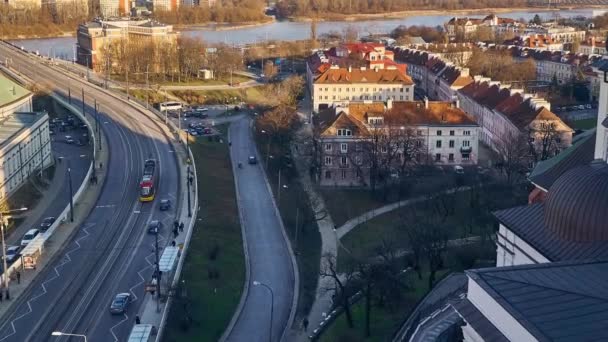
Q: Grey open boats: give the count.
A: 0